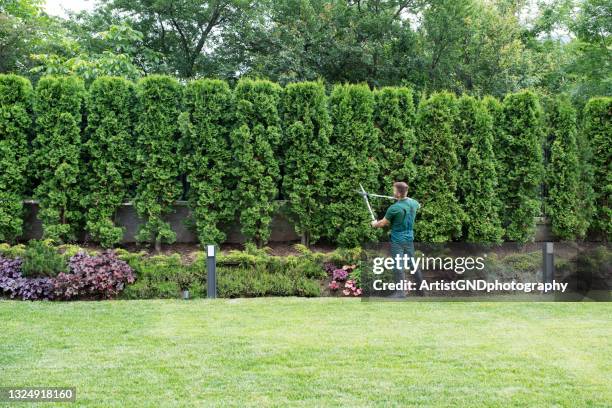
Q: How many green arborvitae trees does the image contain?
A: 14